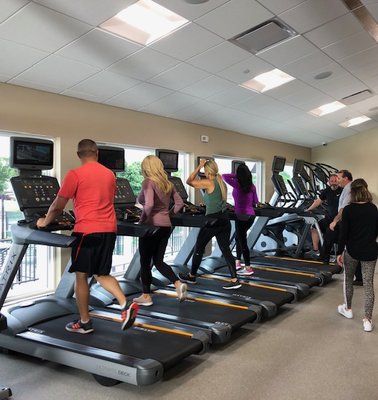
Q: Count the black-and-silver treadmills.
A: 5